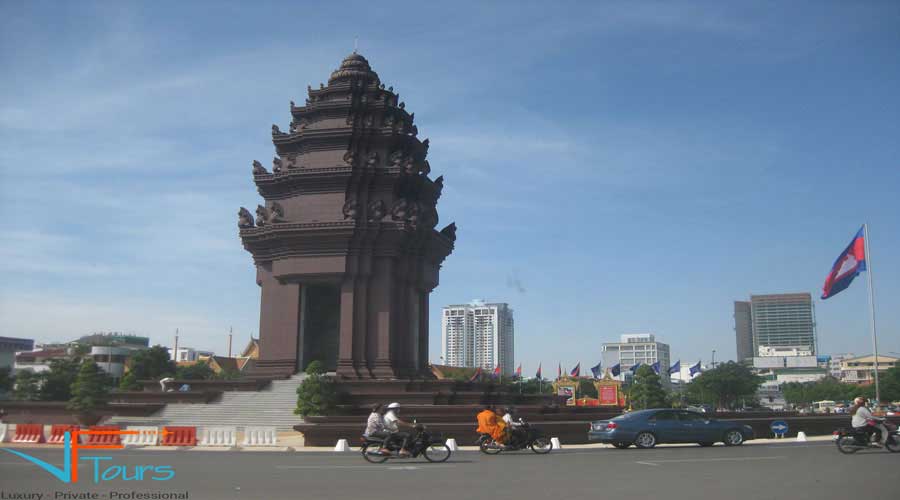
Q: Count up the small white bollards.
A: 4